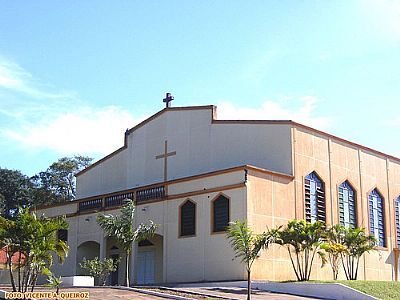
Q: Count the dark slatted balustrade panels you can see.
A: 3